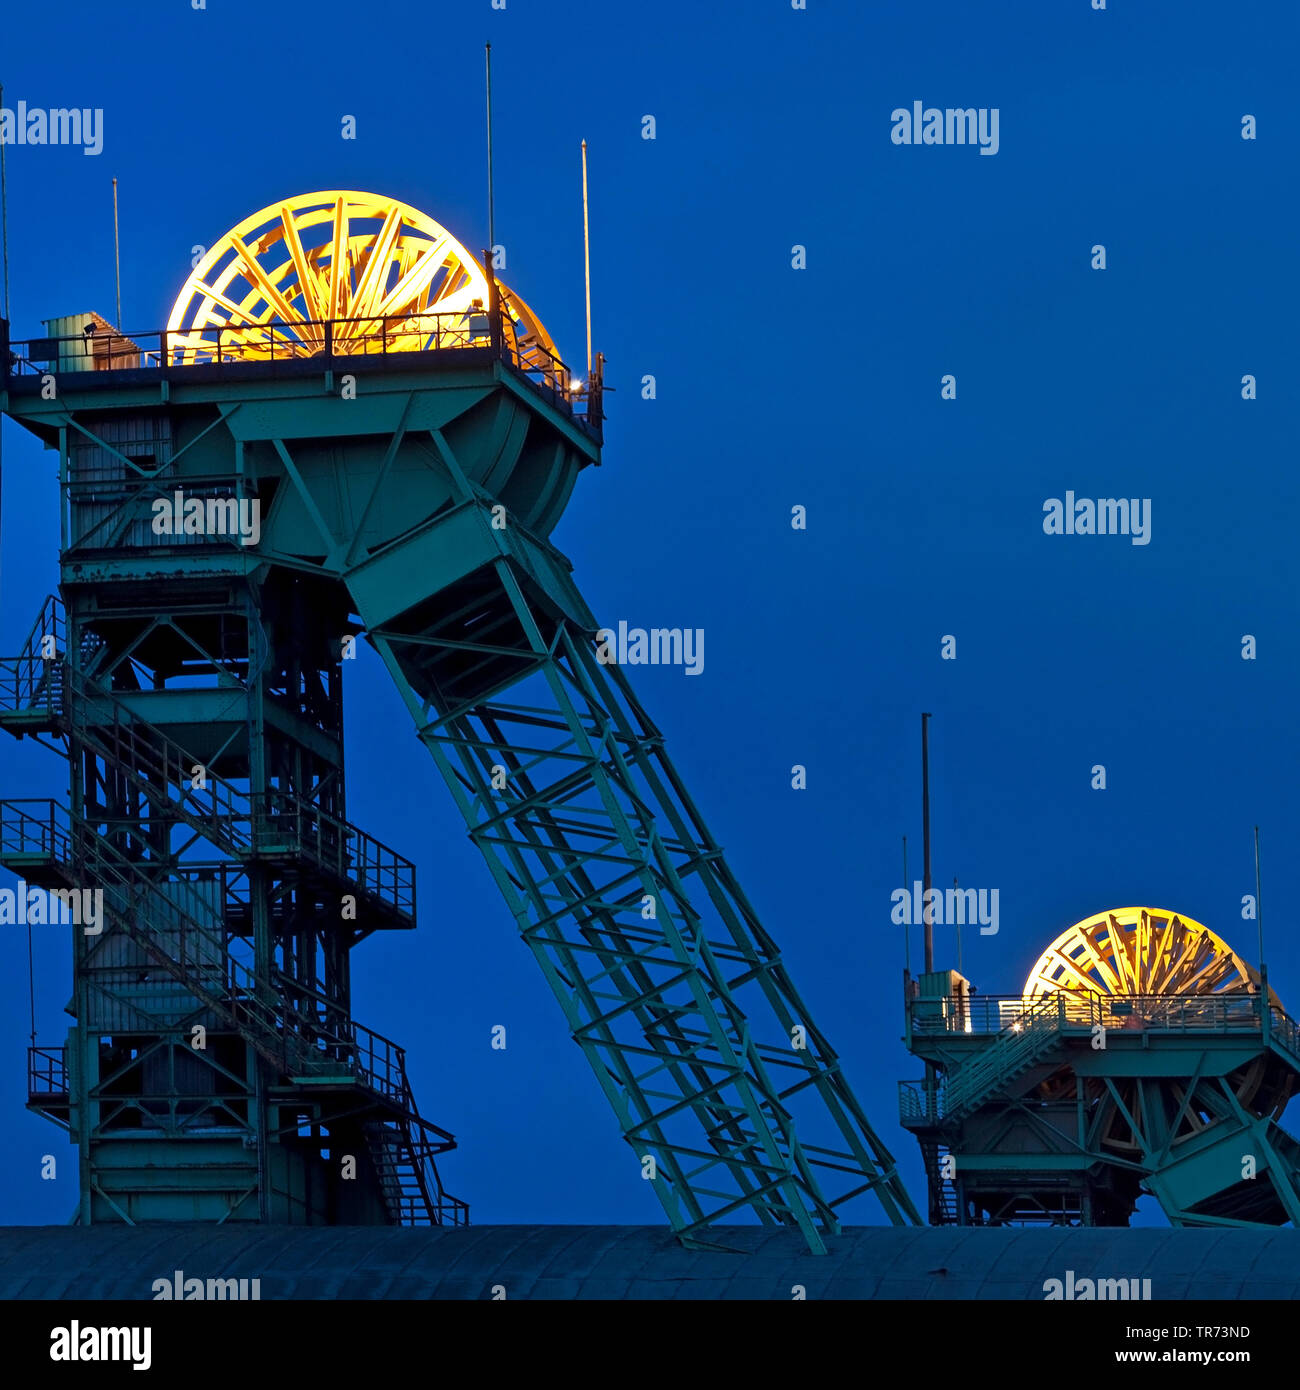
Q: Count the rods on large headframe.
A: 4